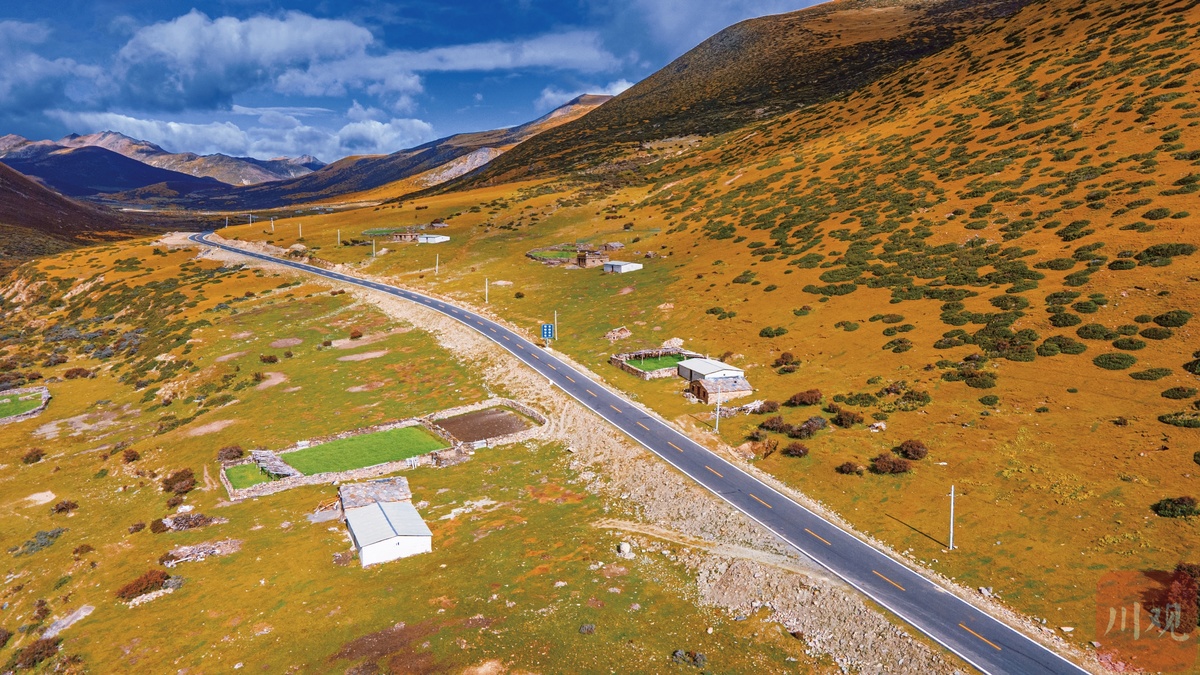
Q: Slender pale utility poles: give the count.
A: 11